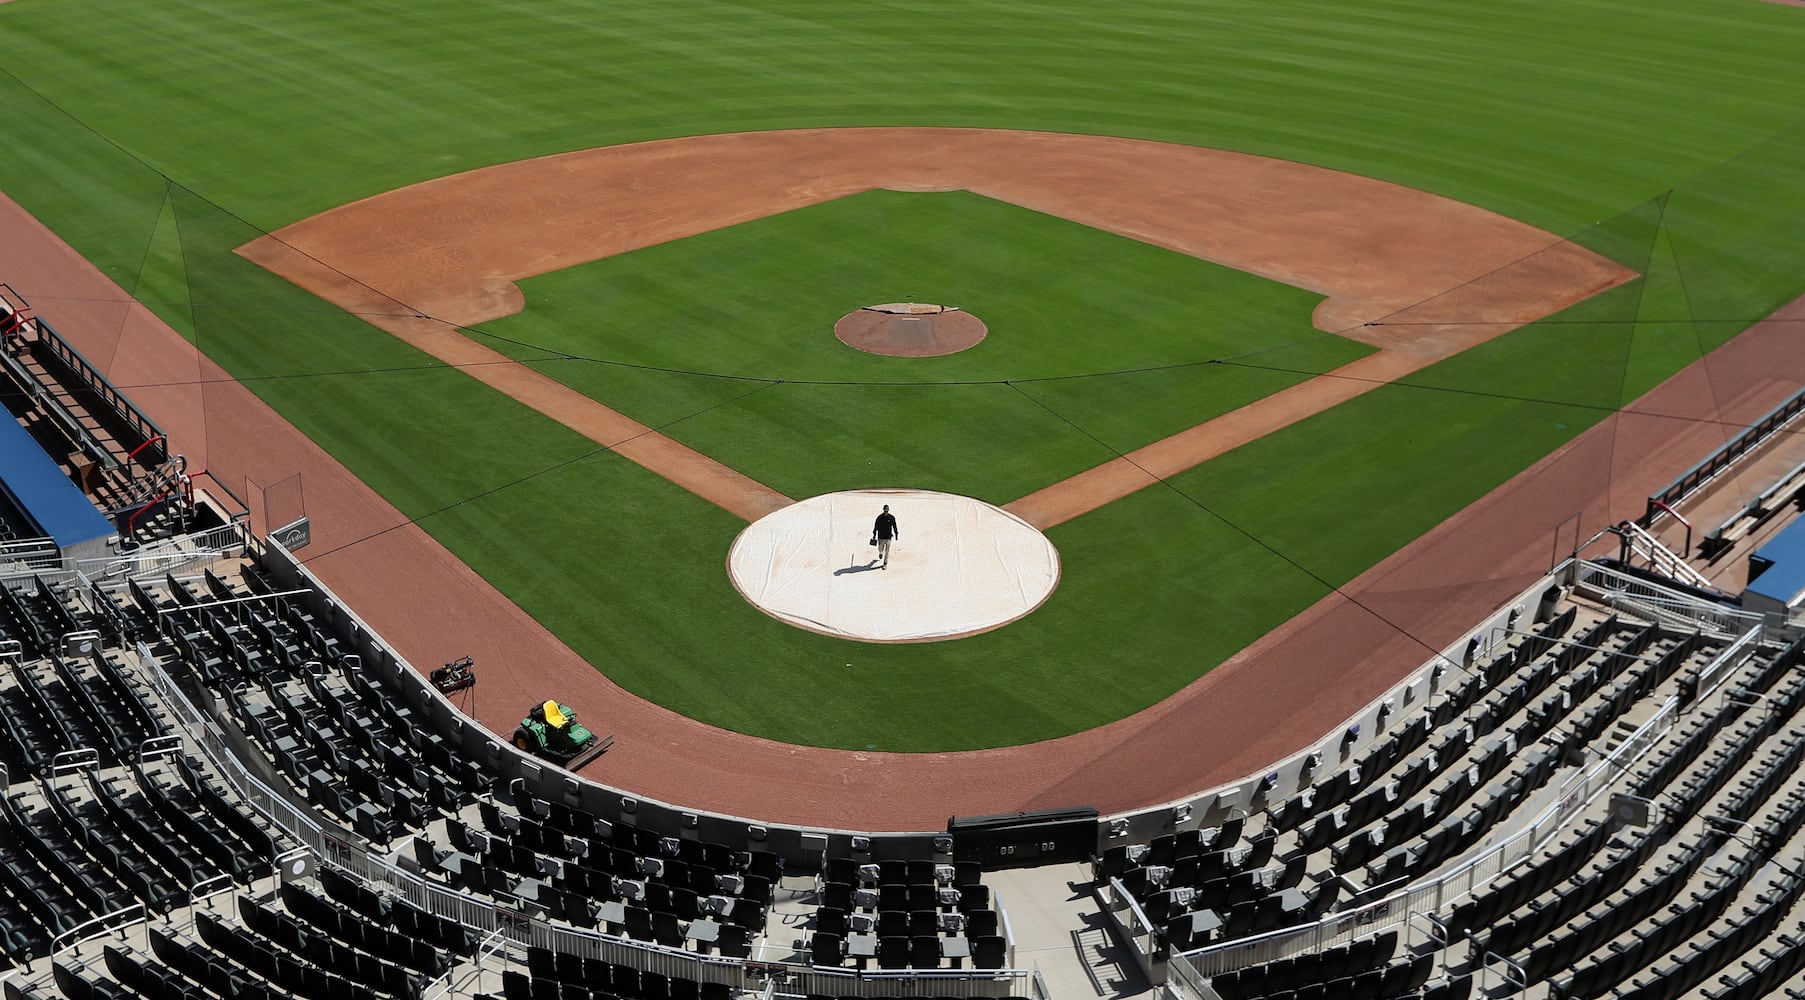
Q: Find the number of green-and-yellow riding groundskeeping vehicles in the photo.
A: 1